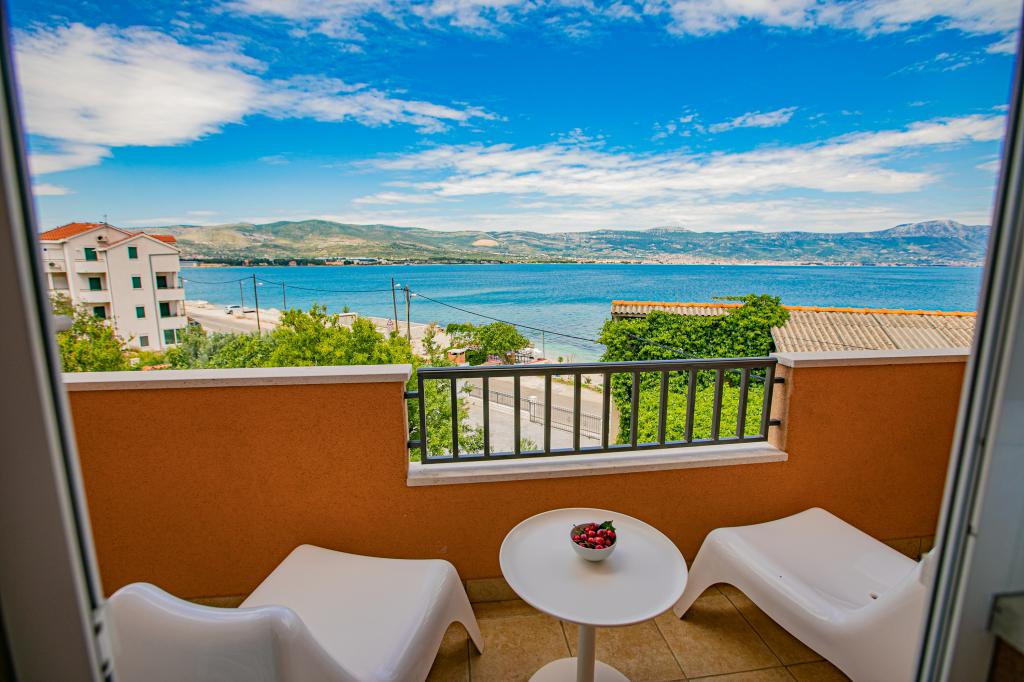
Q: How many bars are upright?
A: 13